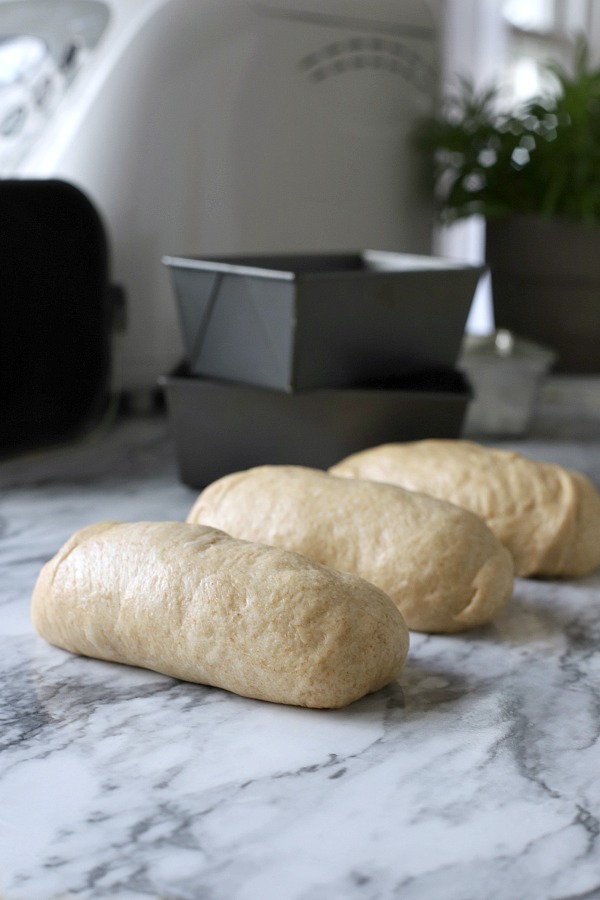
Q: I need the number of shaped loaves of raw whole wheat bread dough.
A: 3